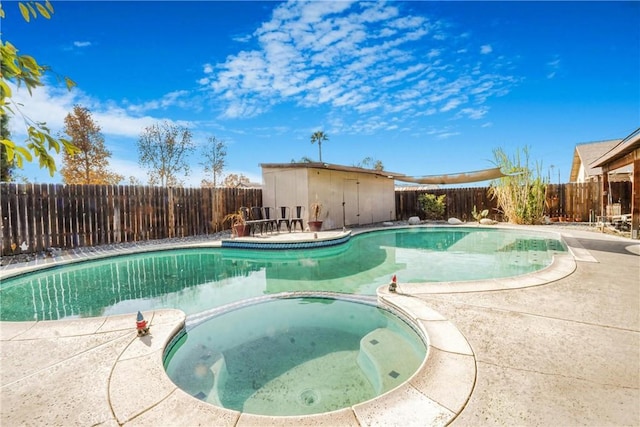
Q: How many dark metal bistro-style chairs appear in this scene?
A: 5